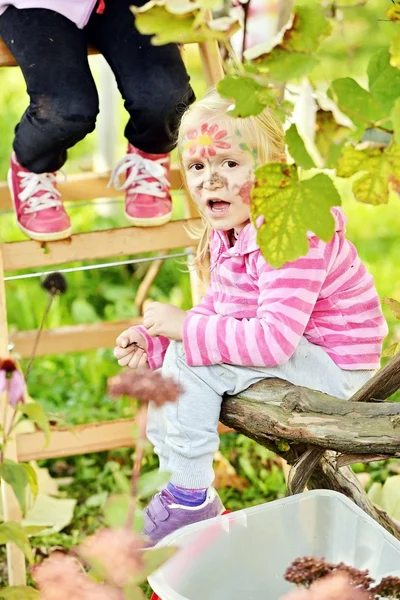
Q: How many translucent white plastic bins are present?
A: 1